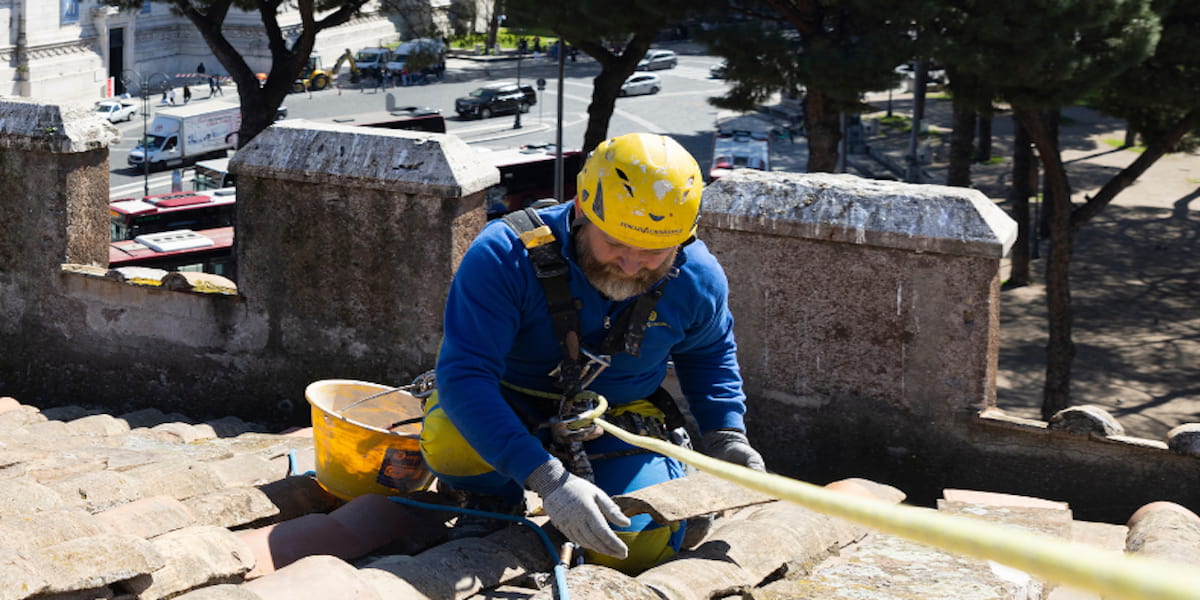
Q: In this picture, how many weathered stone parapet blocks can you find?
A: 3